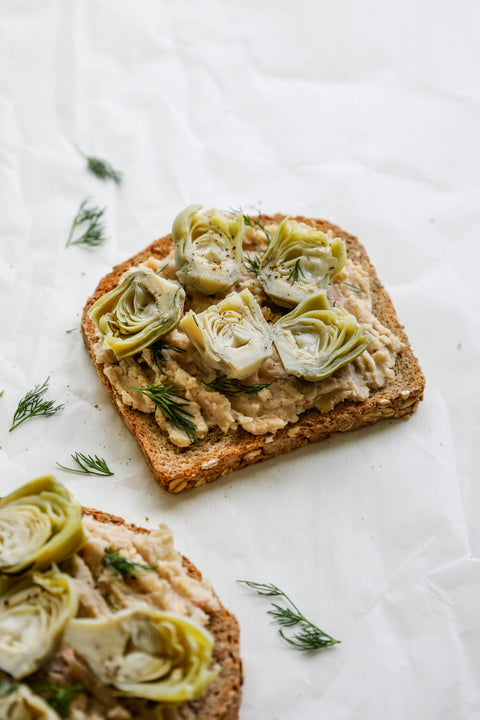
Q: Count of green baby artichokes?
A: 9